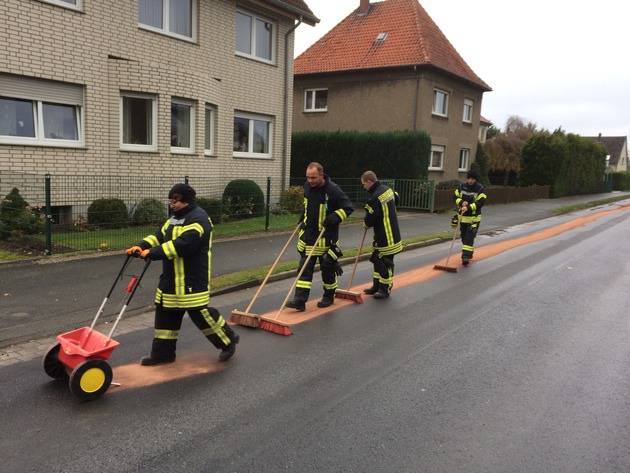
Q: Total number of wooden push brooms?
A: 4